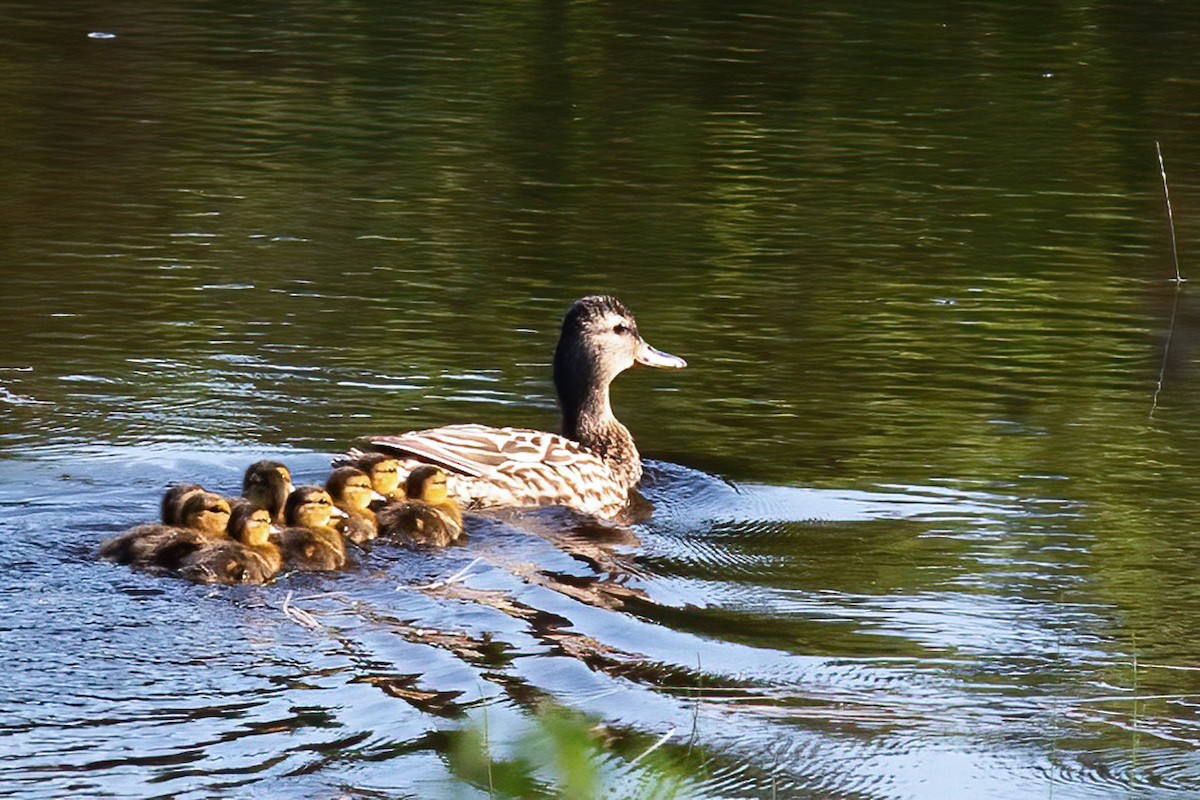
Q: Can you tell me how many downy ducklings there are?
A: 8